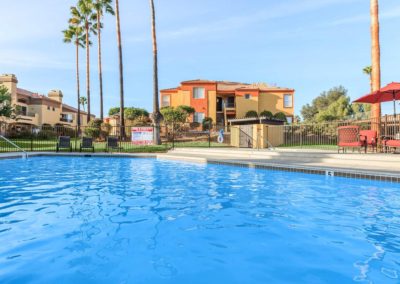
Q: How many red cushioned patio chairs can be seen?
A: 3